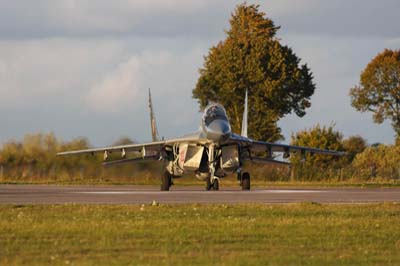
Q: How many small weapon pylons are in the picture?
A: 6